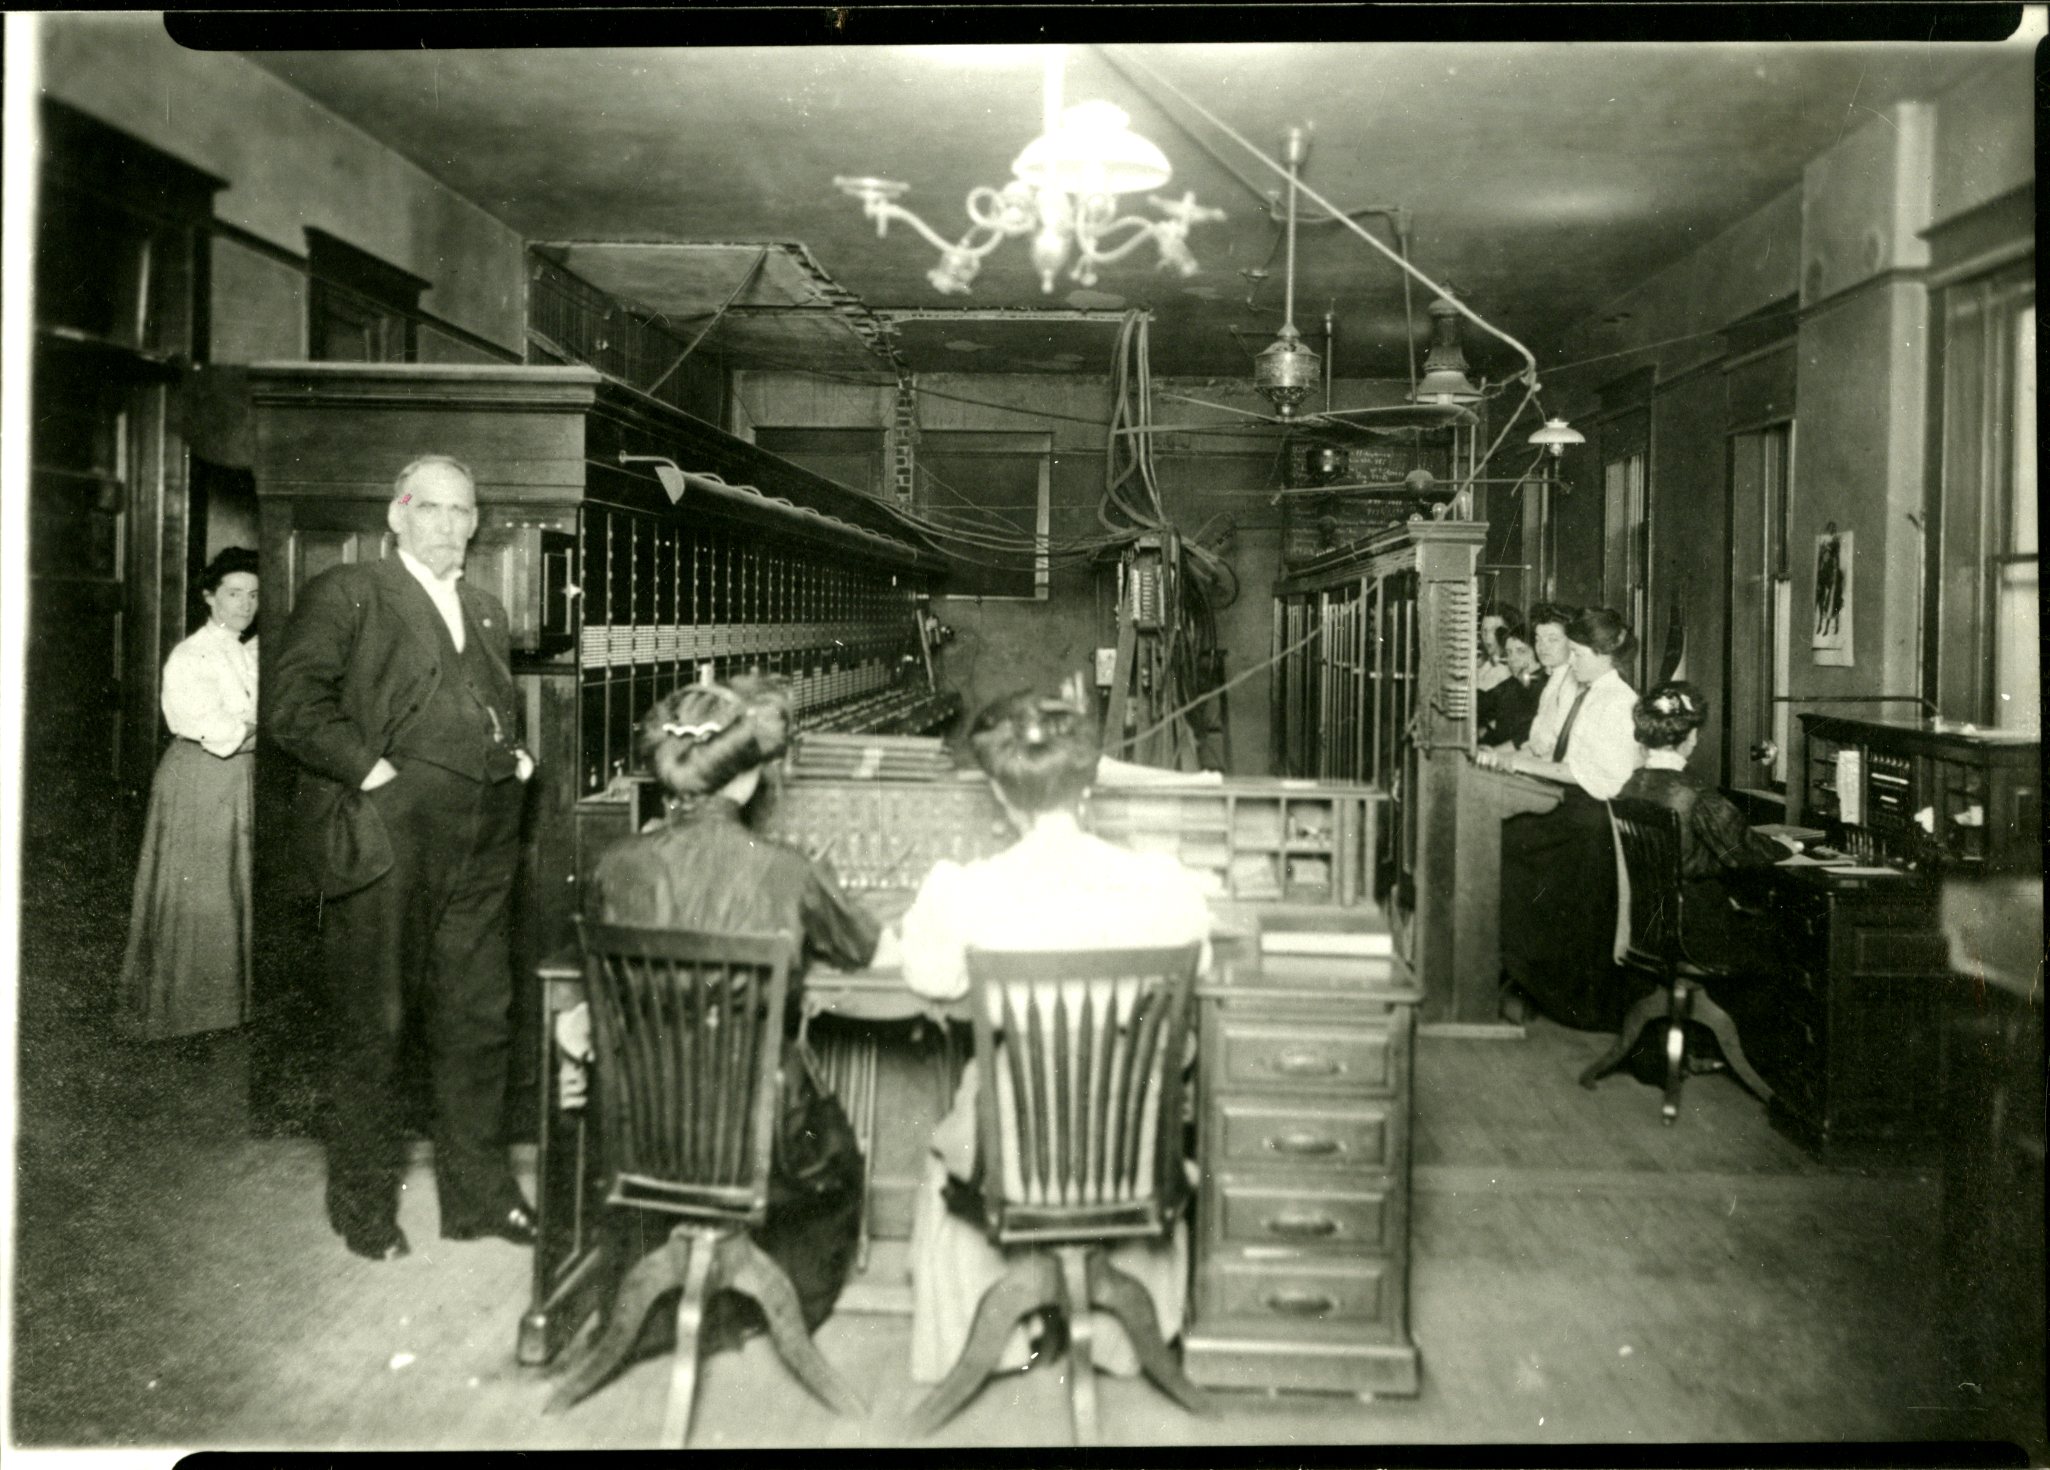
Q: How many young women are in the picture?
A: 8